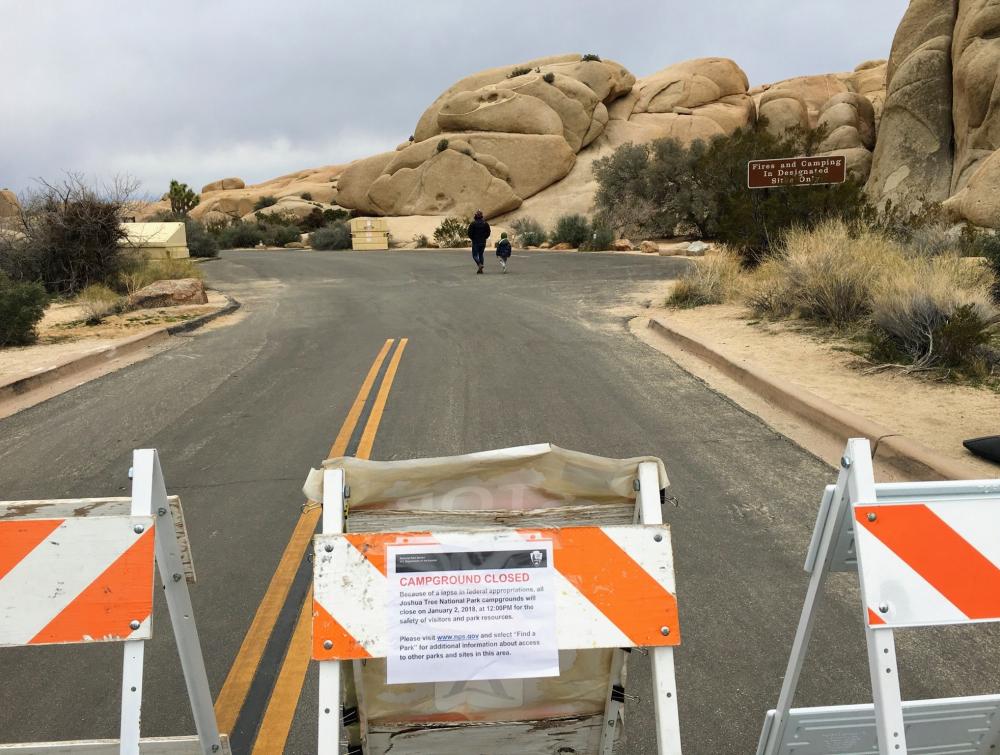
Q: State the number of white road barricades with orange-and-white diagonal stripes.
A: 3